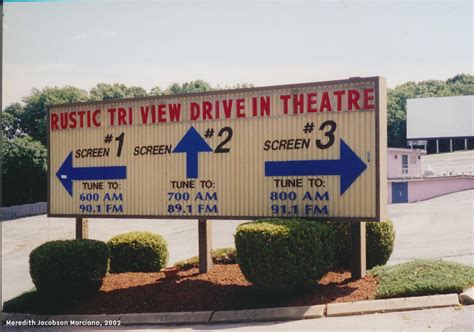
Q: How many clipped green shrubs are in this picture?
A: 4